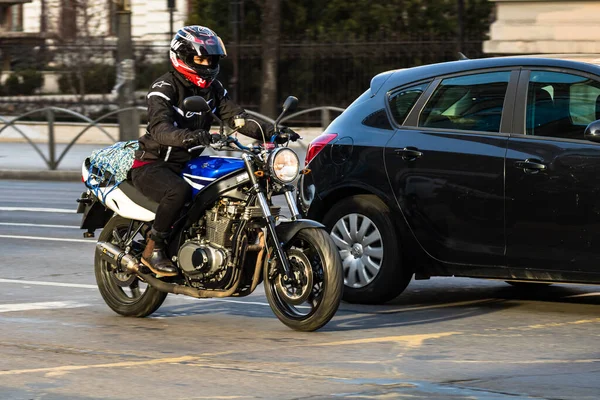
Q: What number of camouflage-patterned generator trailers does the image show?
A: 0